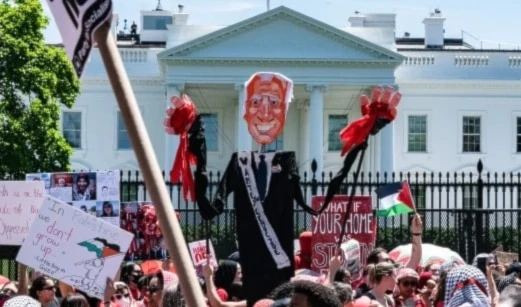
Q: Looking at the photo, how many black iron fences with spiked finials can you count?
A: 1